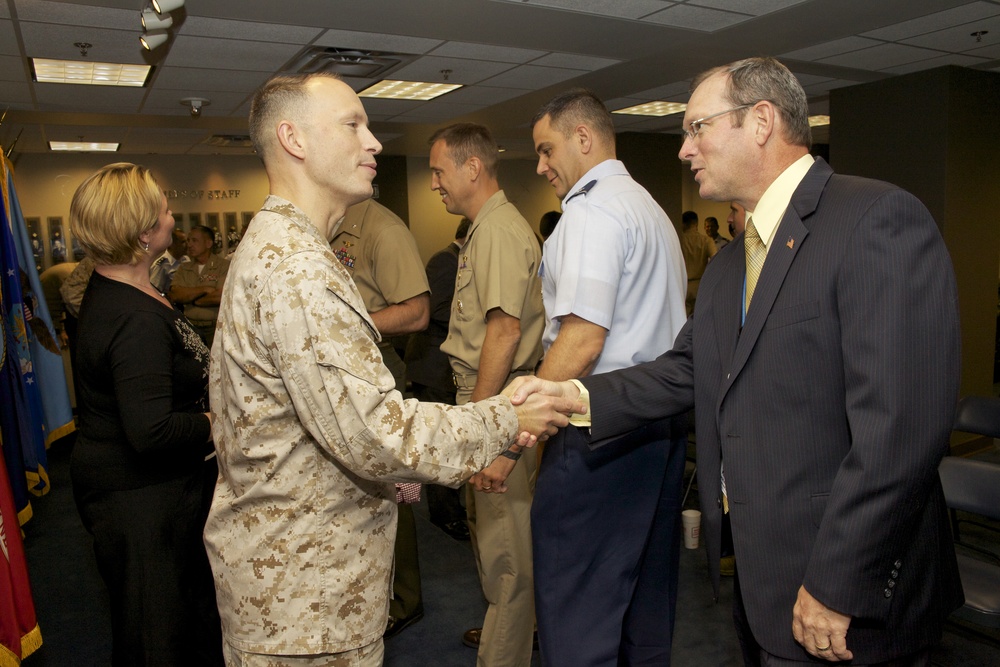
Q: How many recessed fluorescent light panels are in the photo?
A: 5